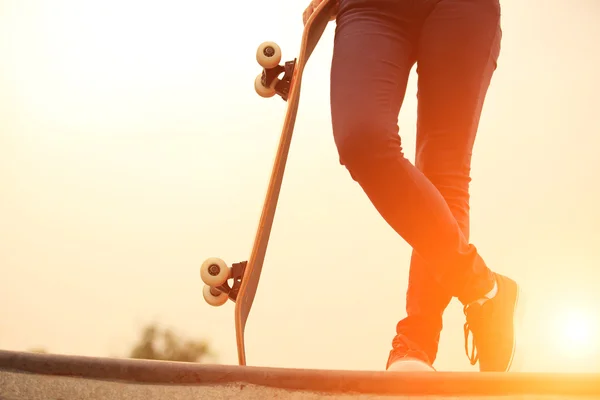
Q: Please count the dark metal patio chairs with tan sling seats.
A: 0